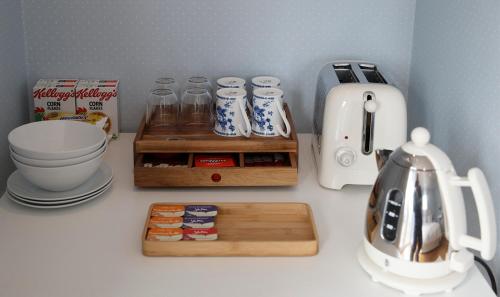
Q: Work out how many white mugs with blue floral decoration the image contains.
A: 4